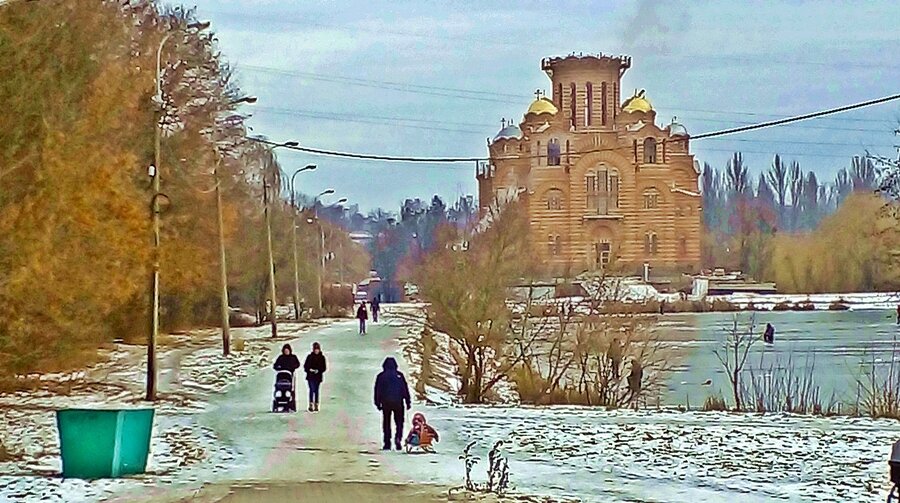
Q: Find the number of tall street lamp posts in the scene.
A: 6